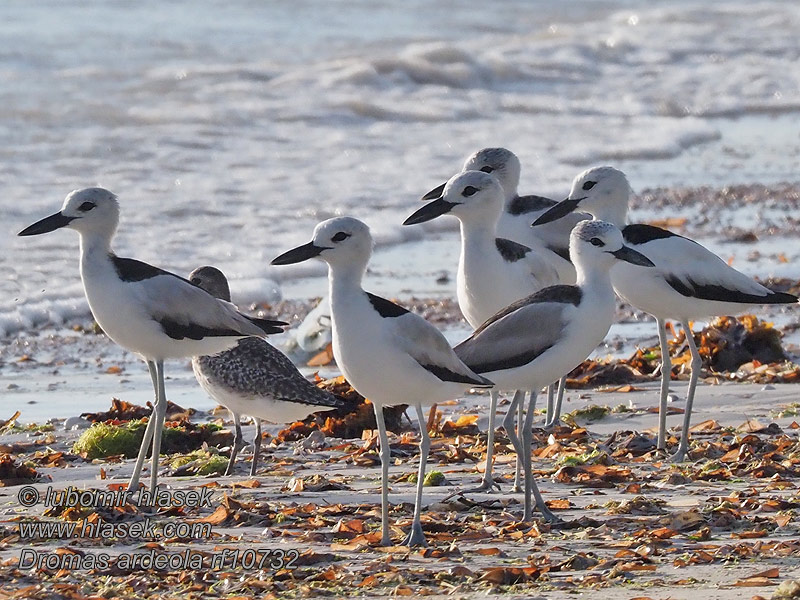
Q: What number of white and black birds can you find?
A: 6